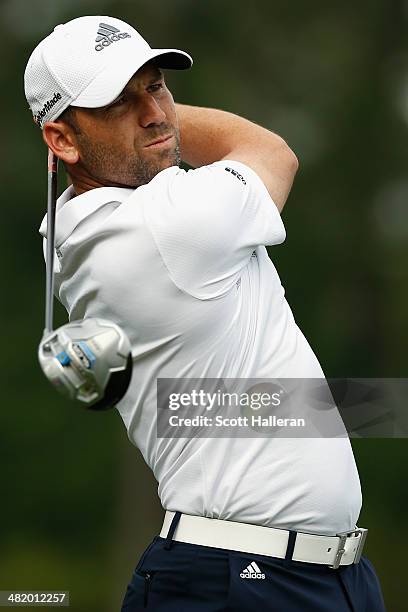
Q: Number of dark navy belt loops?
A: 2